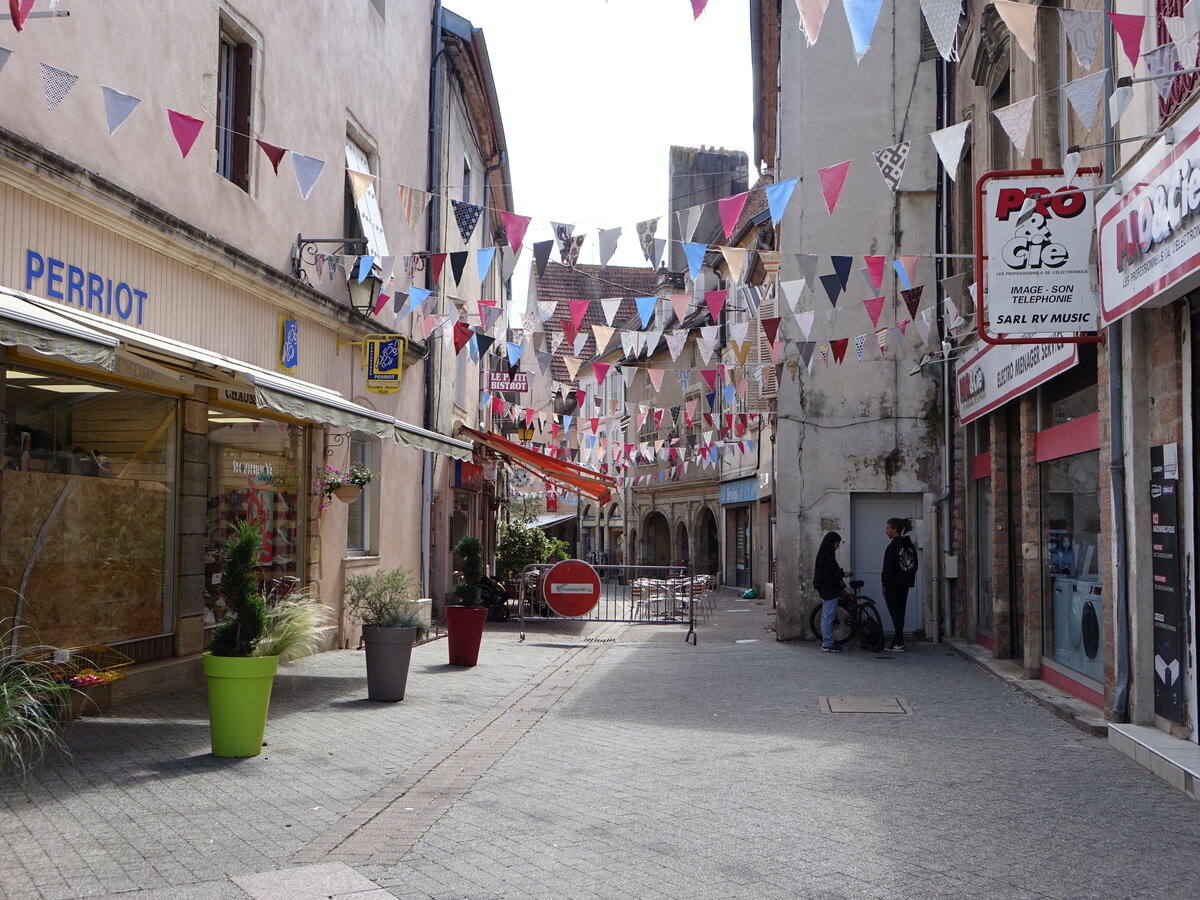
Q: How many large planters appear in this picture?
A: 3